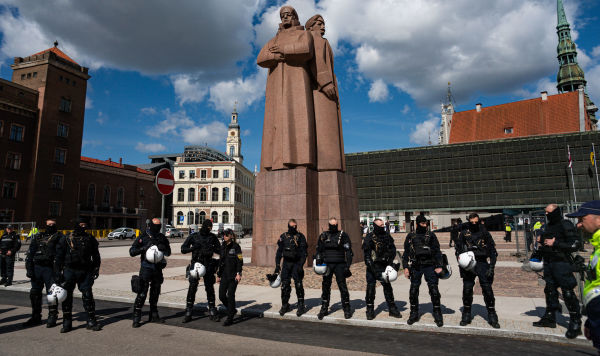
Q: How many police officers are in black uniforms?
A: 12